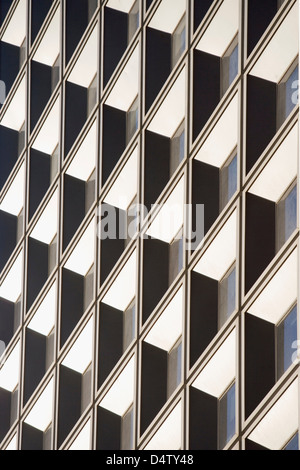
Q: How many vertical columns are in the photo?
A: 7